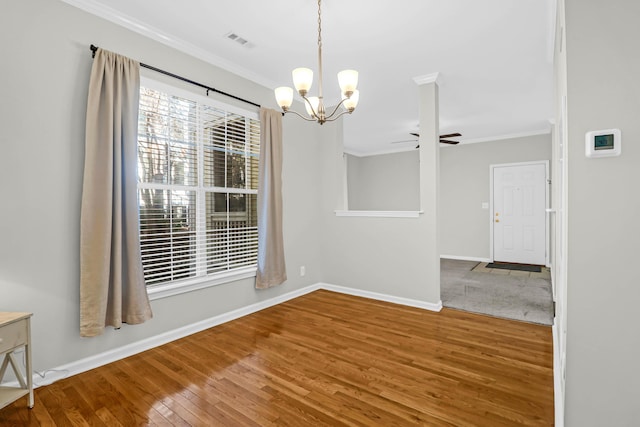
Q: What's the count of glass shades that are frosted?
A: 5